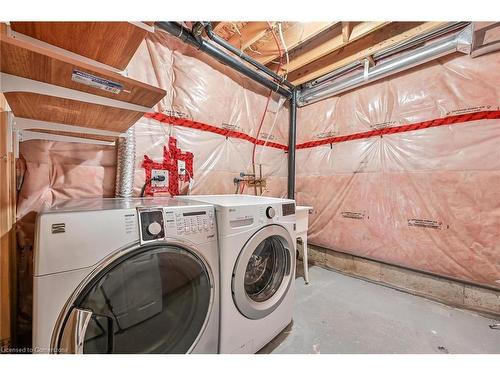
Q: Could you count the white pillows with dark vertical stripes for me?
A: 0